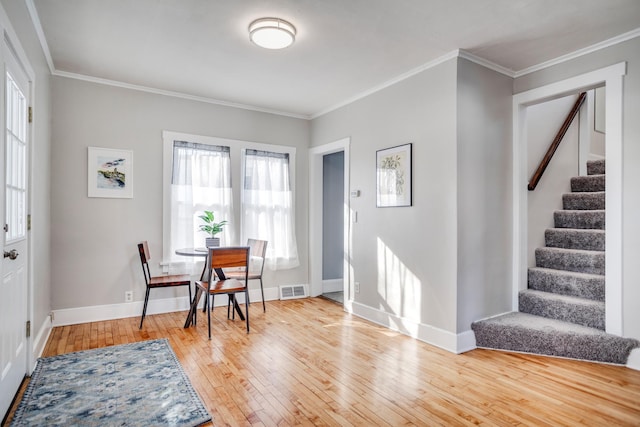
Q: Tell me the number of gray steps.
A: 9